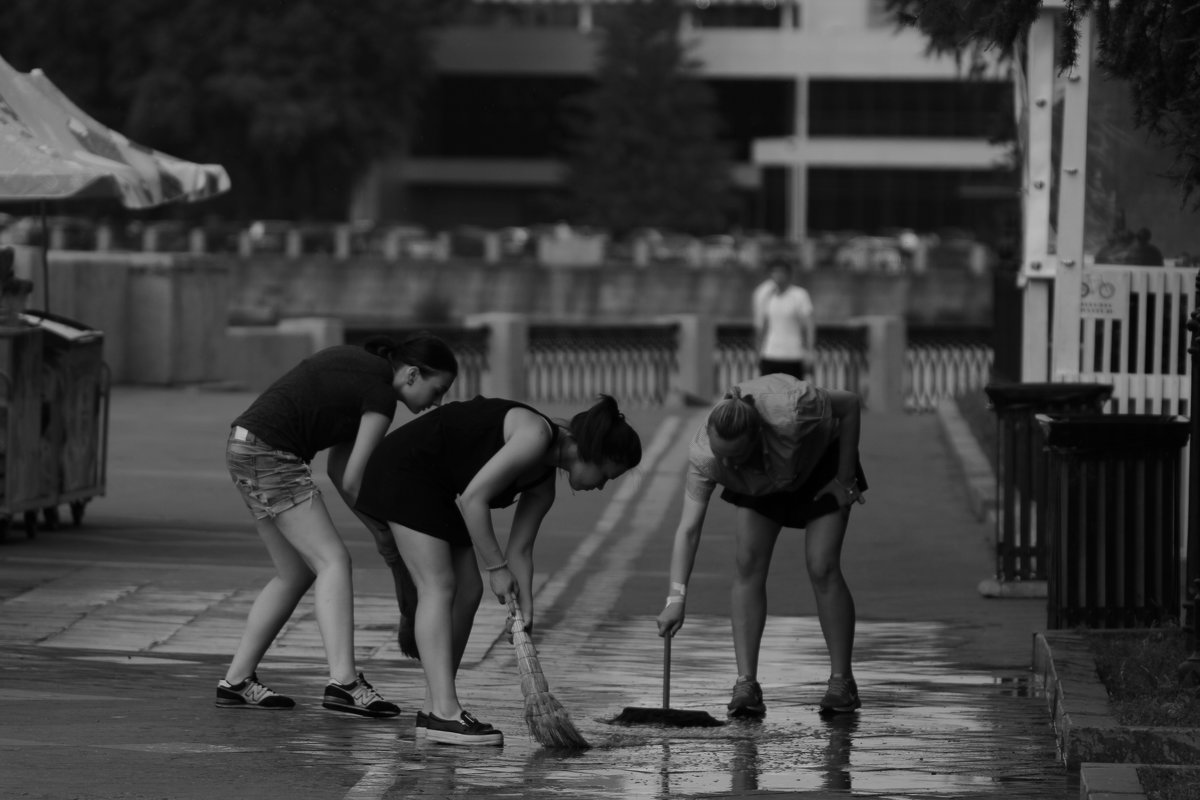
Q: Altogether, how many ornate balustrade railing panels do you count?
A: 4